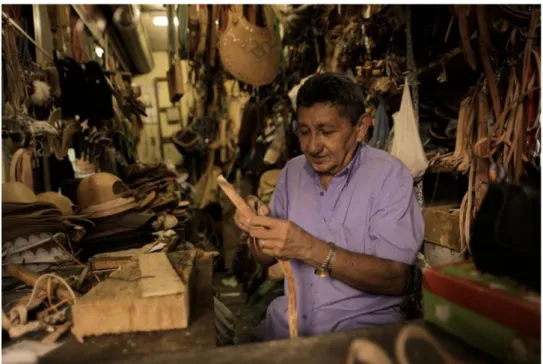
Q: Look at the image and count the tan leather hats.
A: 3